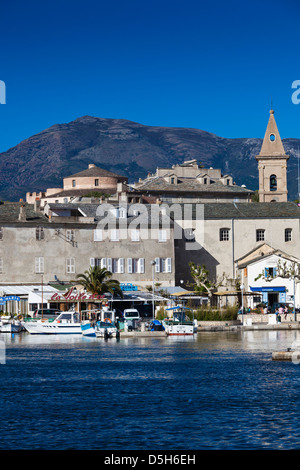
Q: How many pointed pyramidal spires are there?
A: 1